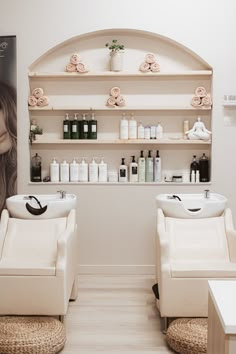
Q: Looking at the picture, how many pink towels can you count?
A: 15